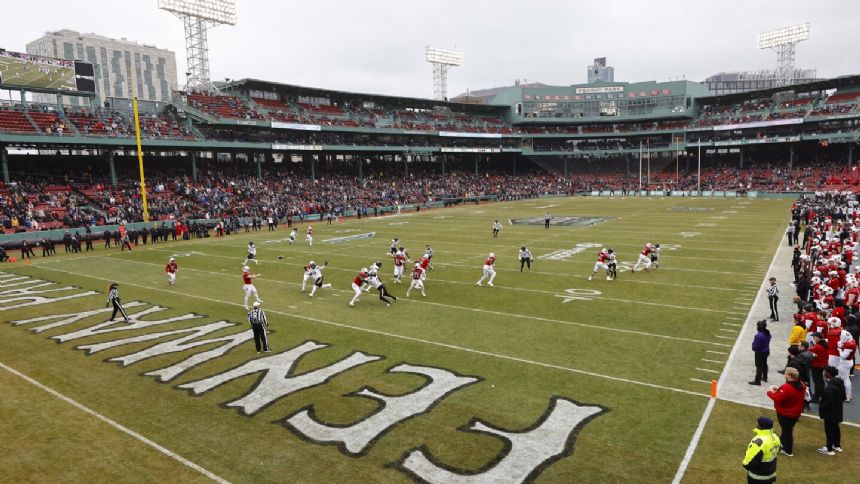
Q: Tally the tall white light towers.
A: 3